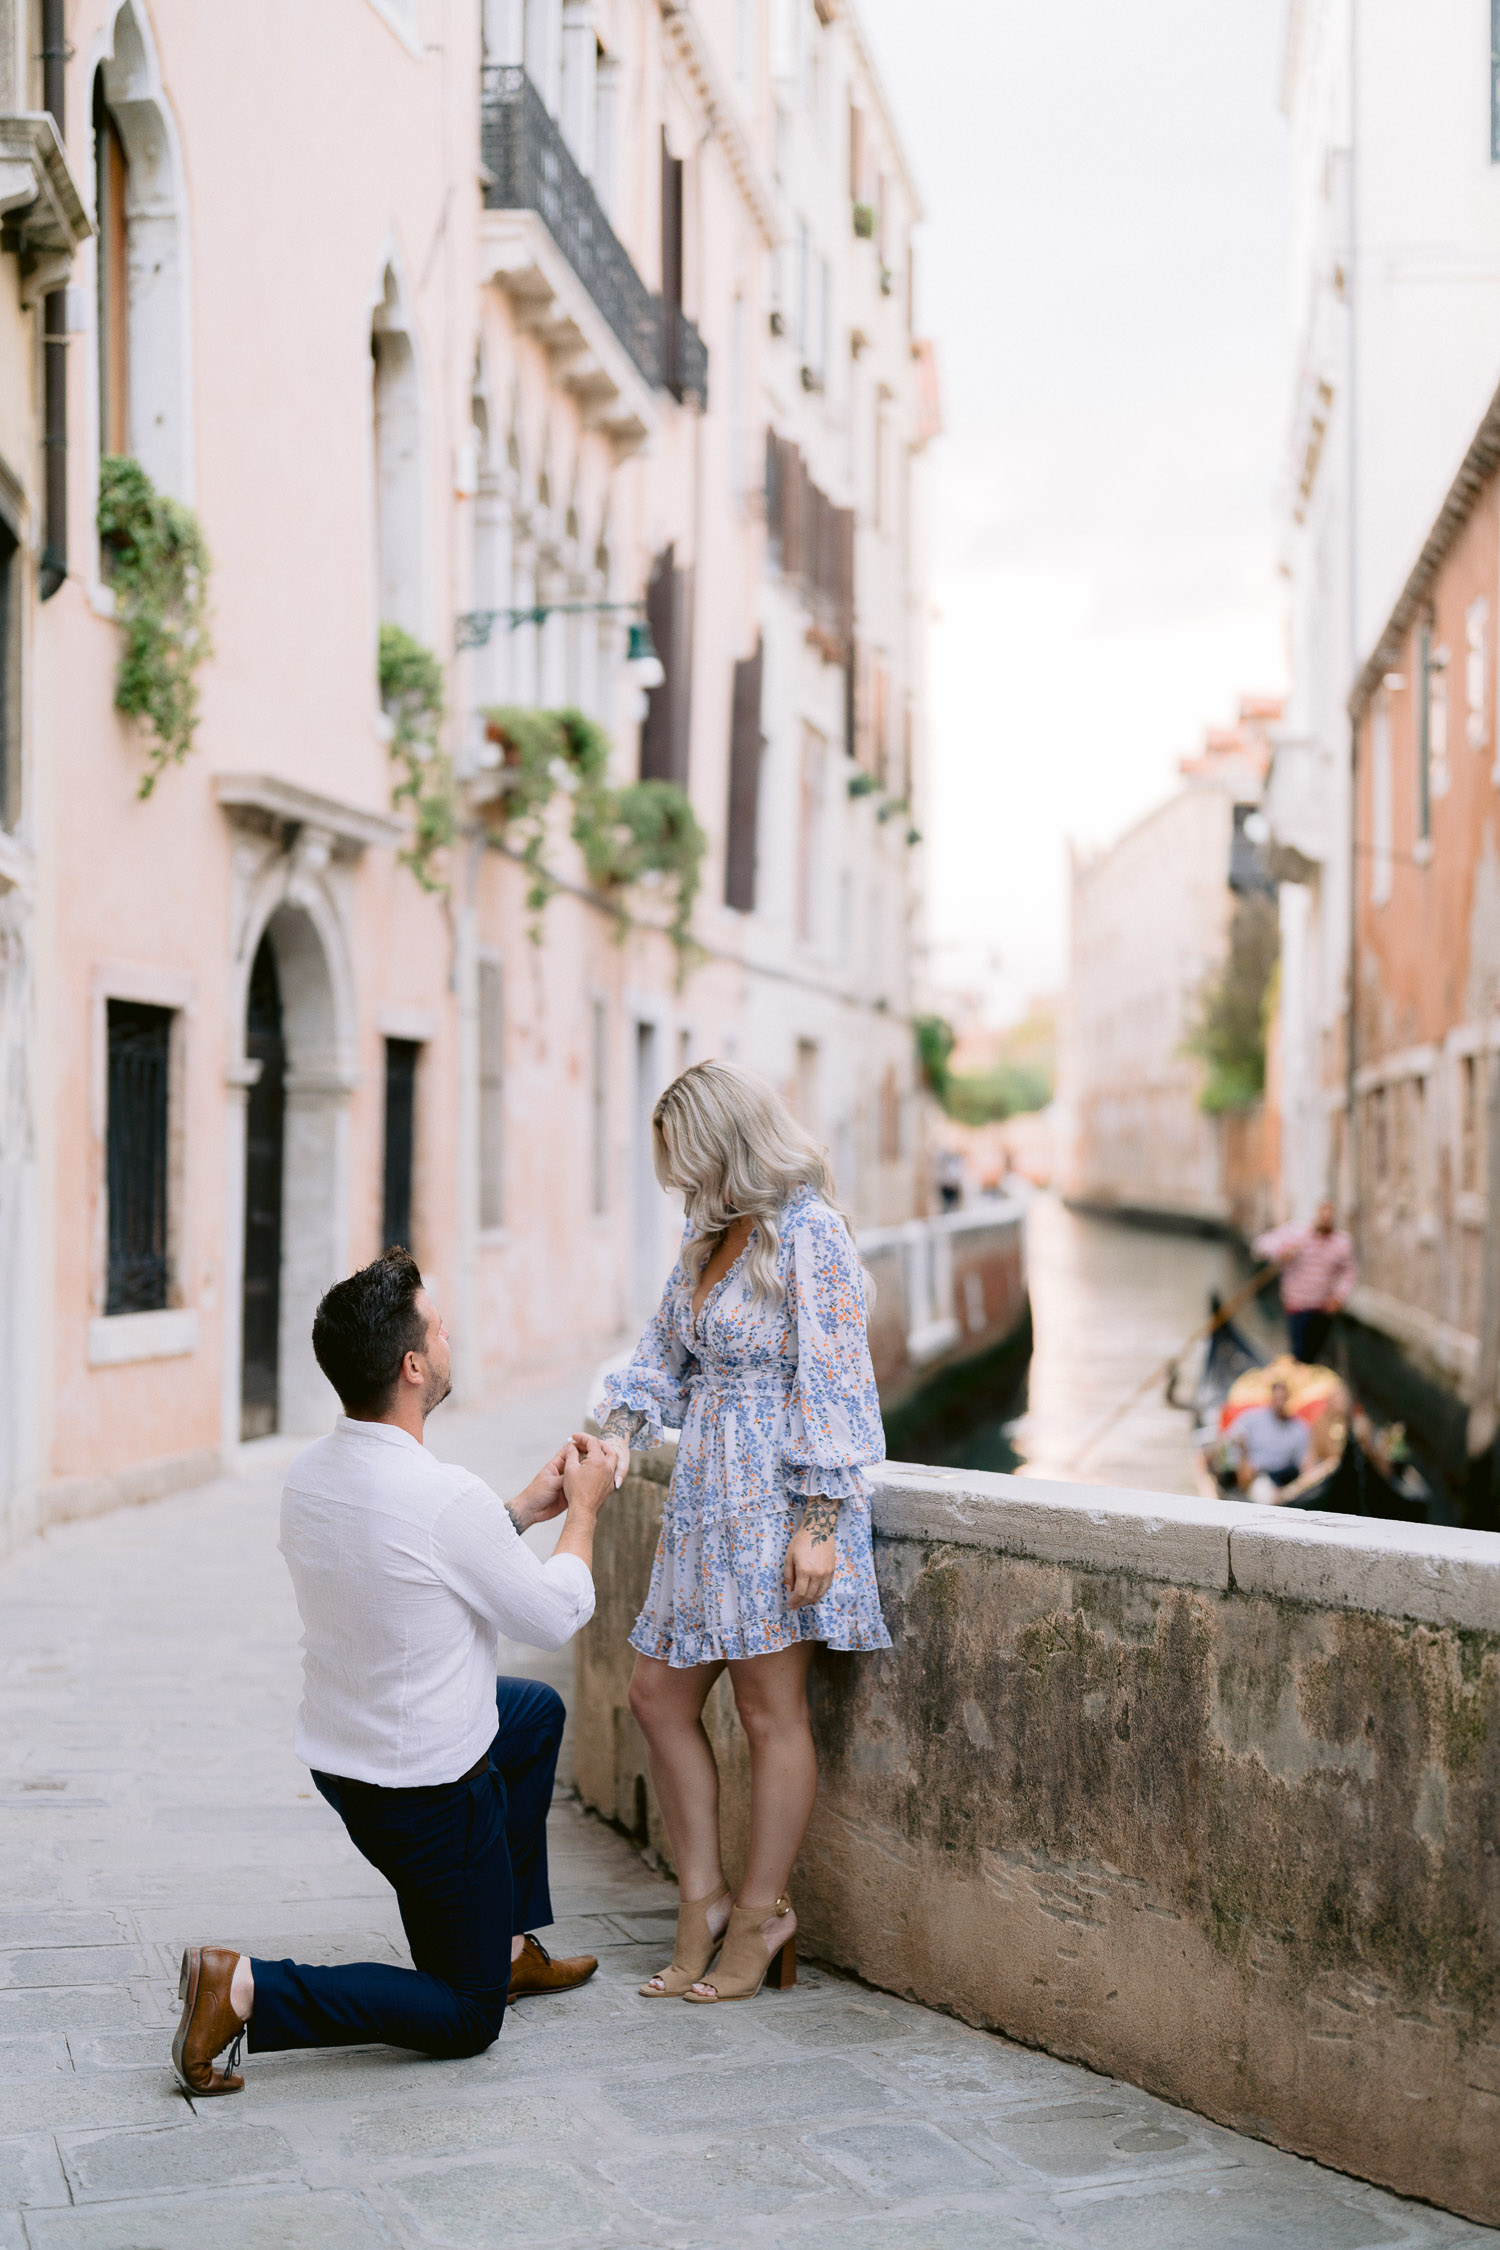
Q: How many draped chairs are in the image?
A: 0